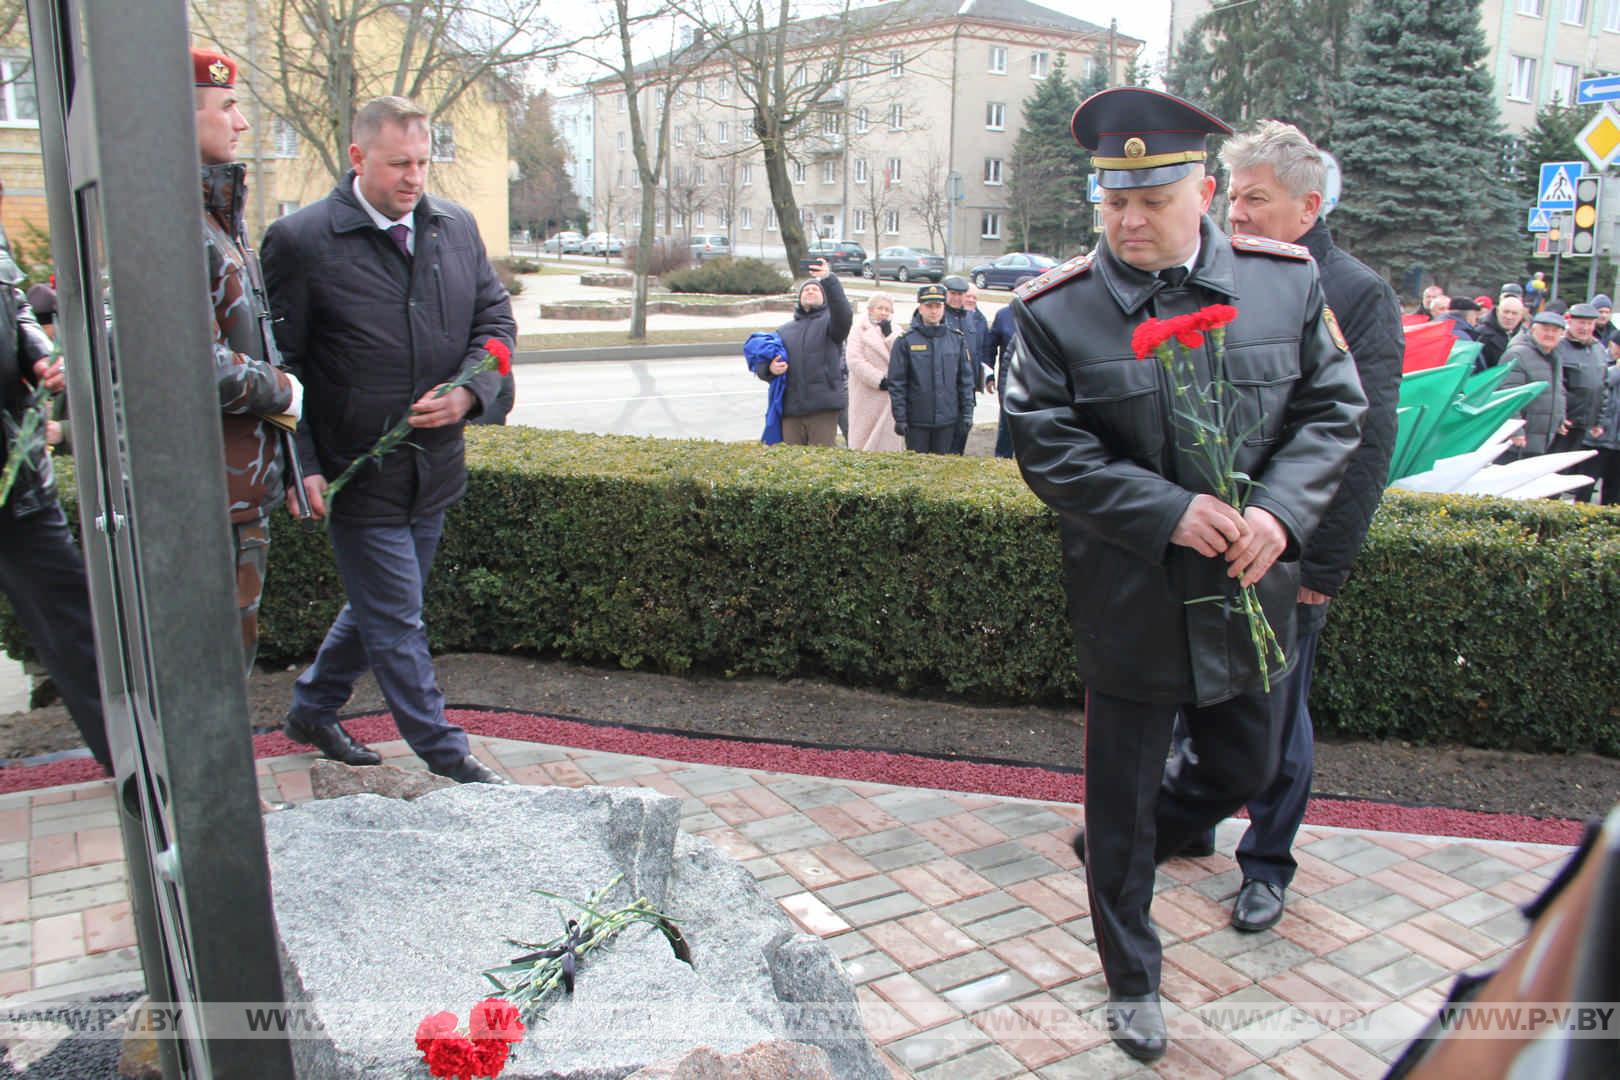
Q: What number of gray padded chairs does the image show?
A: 0